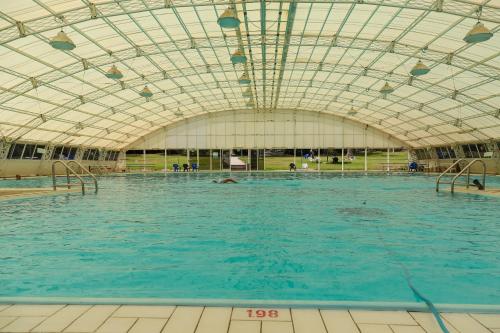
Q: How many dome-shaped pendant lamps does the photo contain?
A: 13